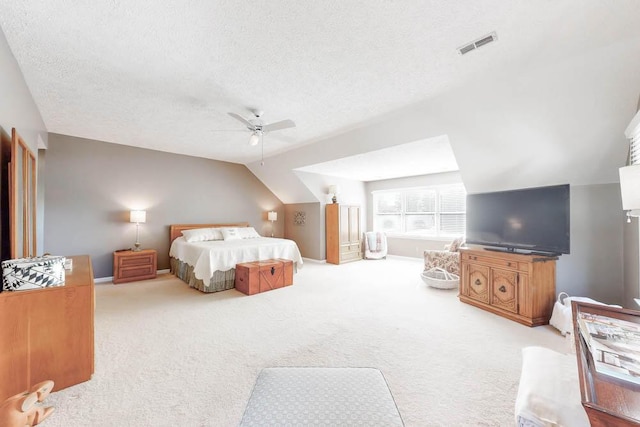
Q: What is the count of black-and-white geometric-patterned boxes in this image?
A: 1